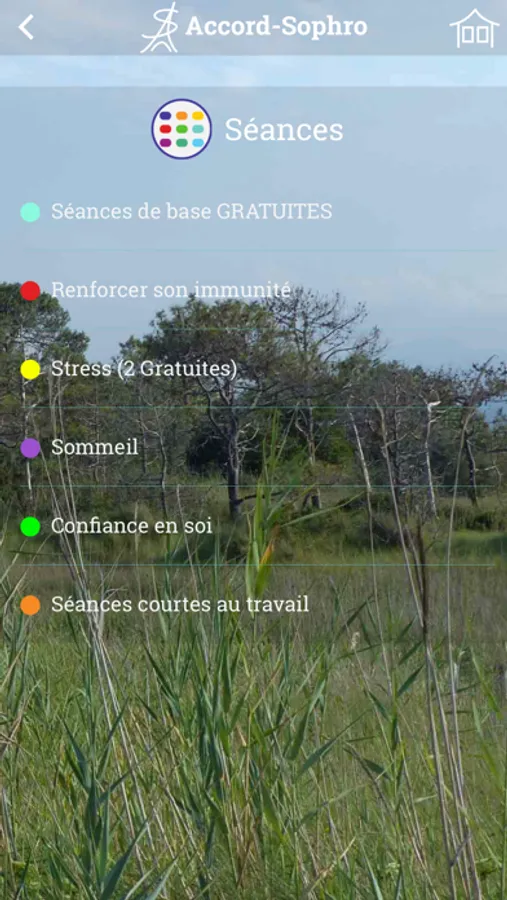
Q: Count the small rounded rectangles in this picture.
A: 9